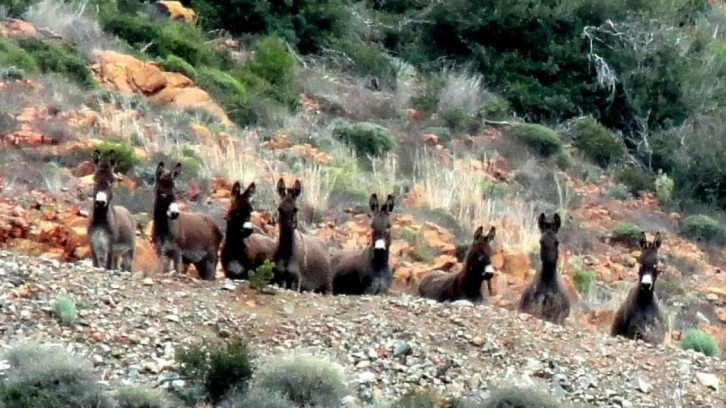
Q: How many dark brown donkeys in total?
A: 8